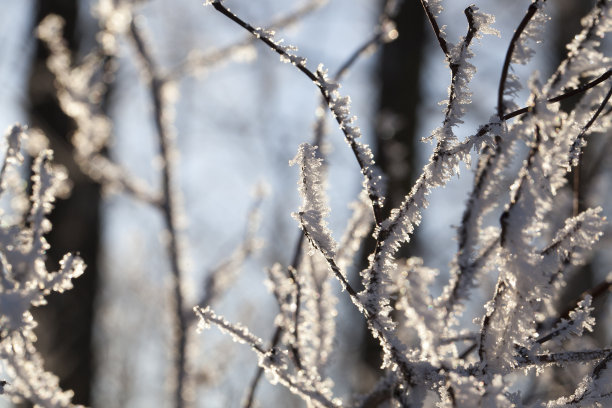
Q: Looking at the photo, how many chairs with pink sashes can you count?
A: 0